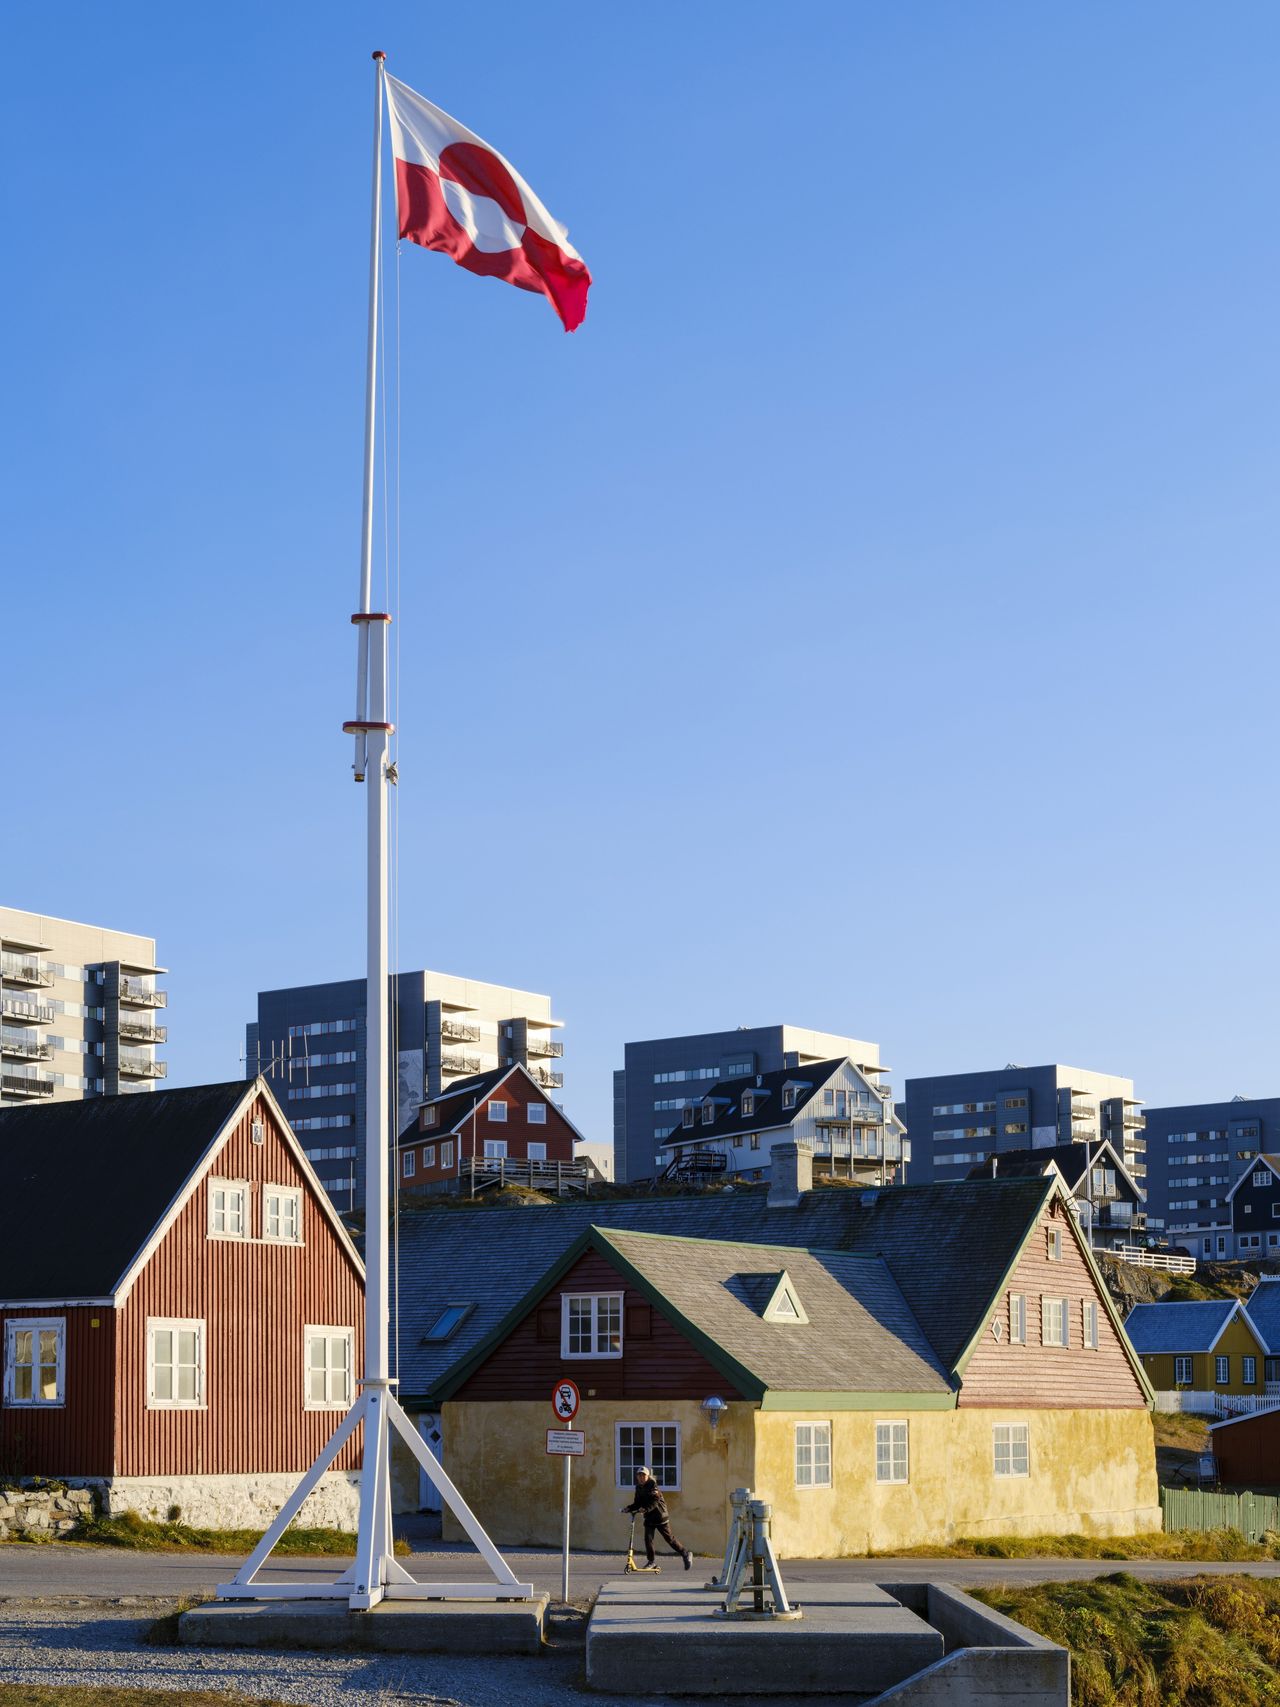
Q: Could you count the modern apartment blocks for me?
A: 5